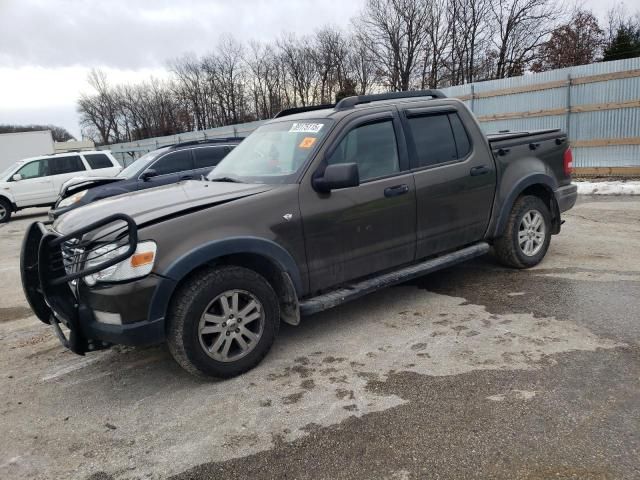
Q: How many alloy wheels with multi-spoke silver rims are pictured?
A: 2